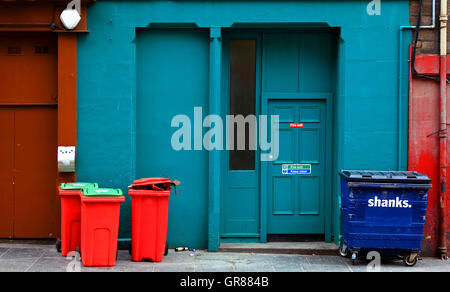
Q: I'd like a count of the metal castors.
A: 3